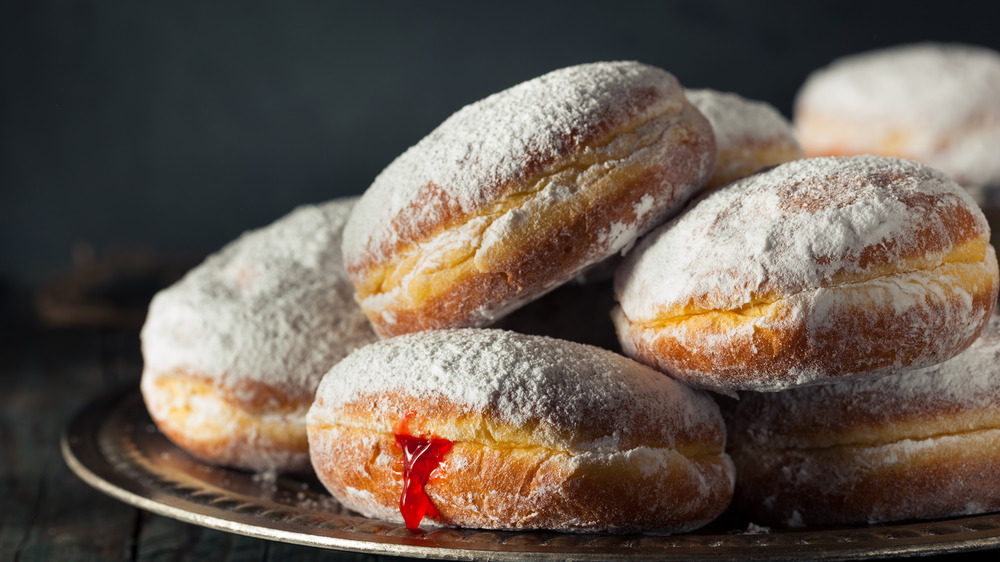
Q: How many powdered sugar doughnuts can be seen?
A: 7